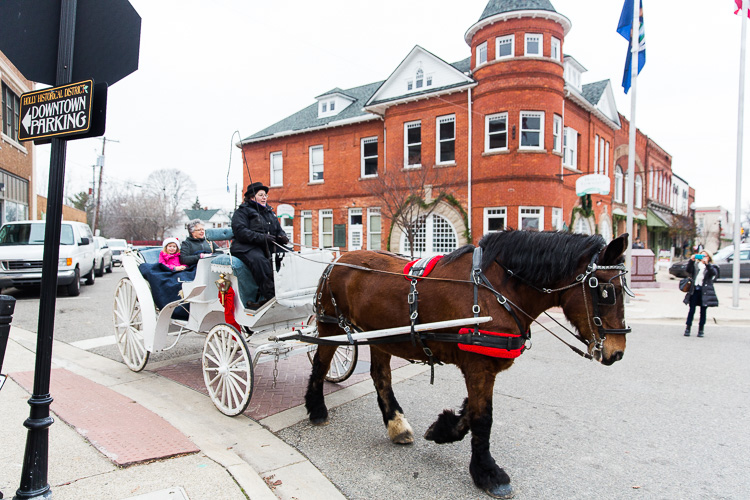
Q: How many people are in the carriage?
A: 3